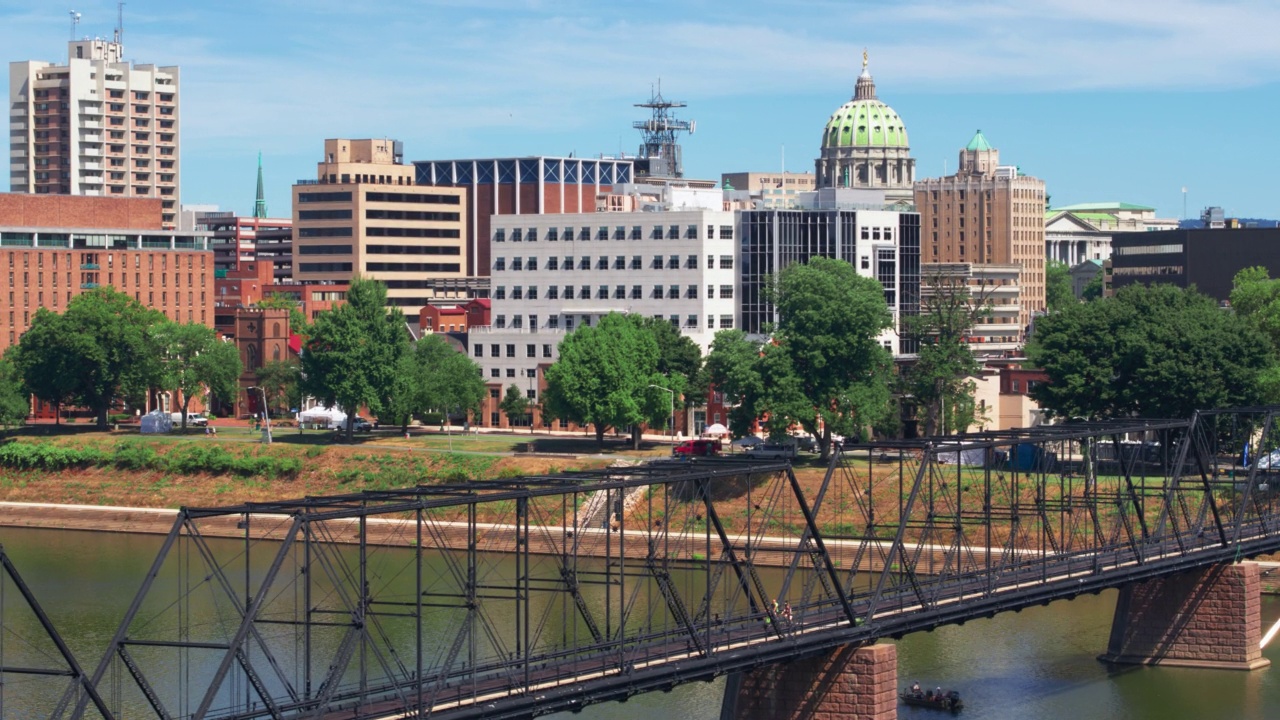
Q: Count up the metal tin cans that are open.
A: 0